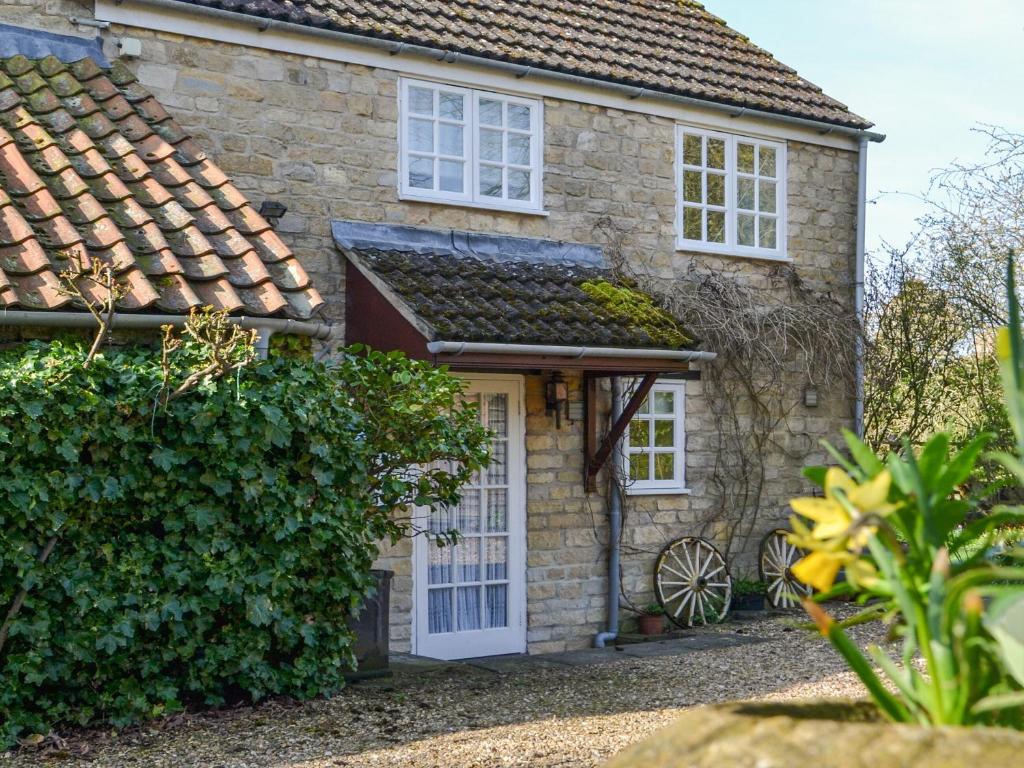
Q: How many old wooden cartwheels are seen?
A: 2